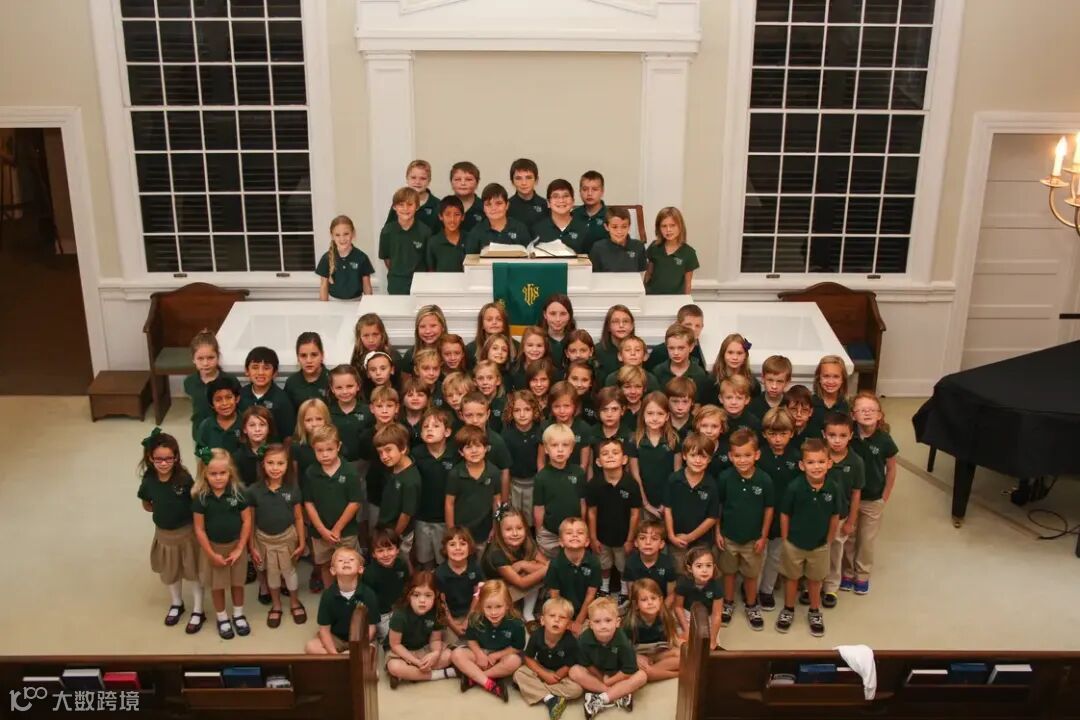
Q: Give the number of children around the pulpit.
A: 11